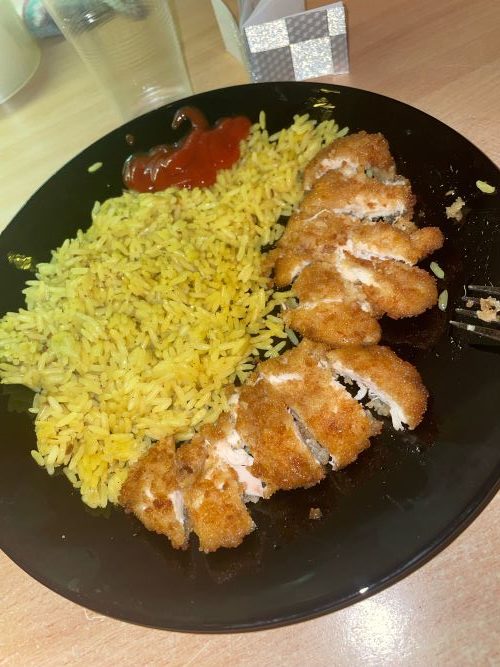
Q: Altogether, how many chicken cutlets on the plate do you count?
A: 2